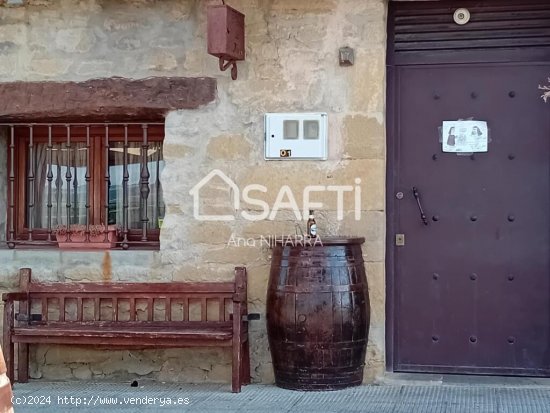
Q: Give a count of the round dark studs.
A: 15